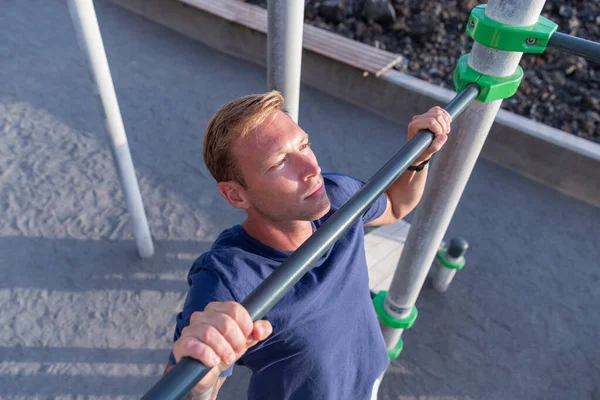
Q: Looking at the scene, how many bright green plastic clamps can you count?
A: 5